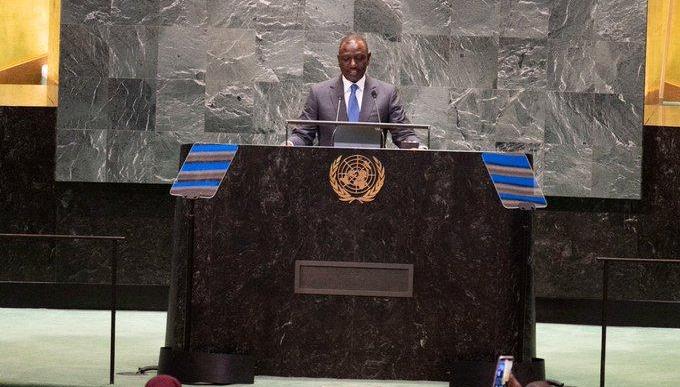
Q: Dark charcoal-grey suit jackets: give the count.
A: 1